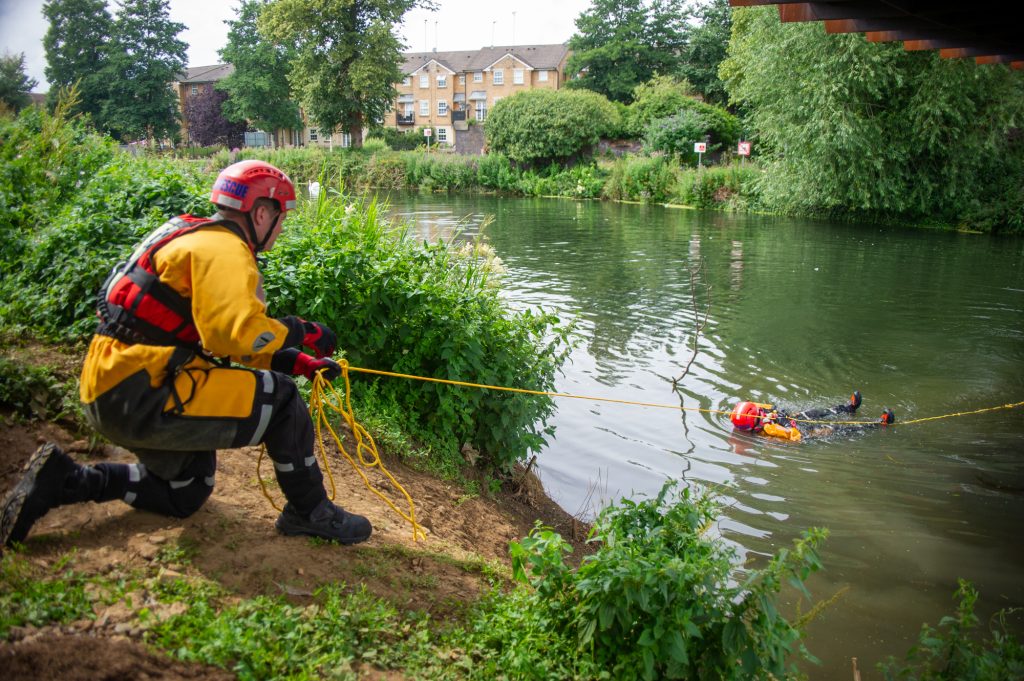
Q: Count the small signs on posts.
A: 3